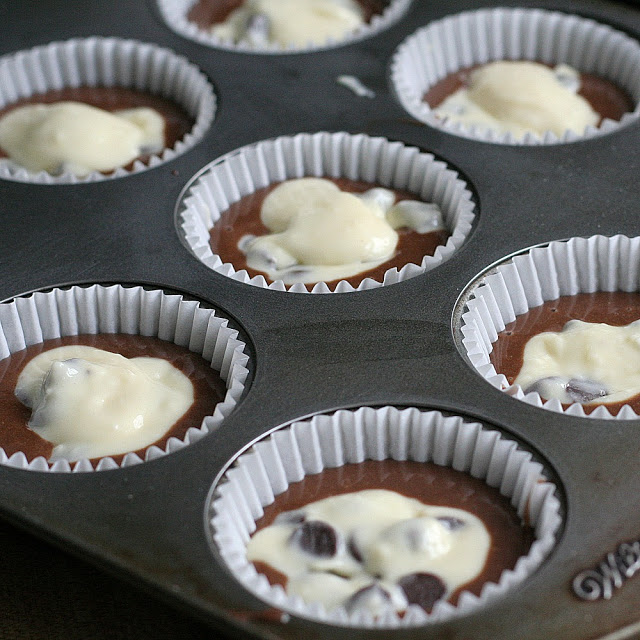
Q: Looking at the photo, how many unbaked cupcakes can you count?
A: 7